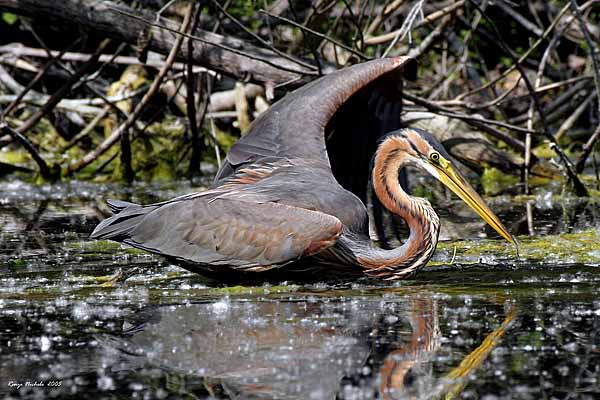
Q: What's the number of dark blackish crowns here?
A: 1